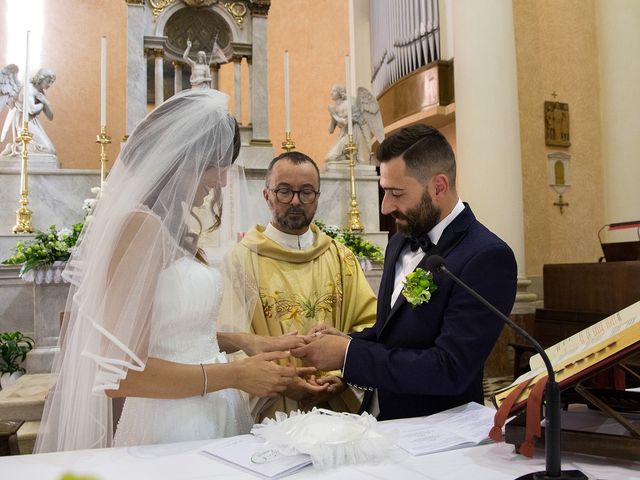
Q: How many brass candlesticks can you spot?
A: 4